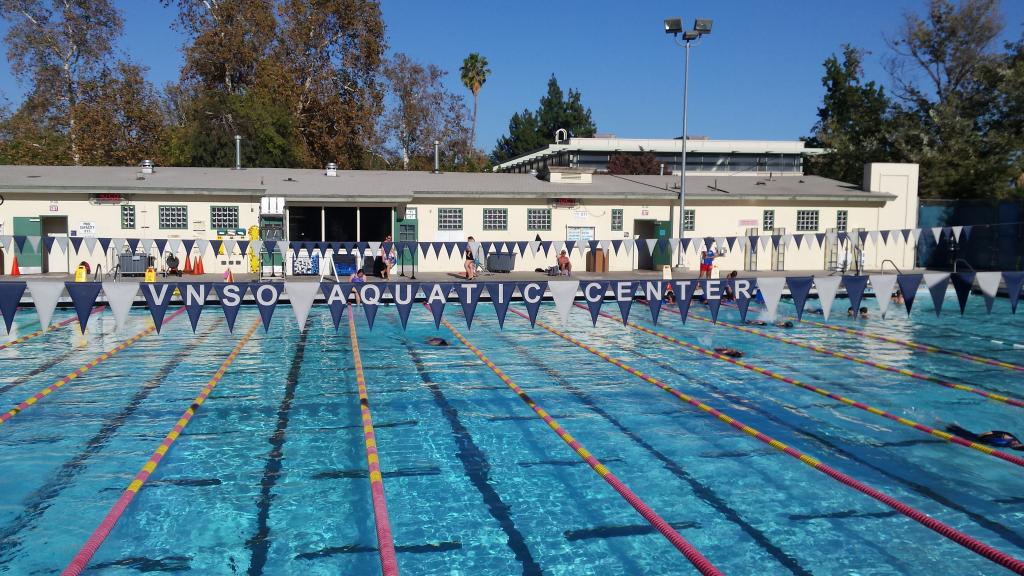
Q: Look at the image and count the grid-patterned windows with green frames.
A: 11